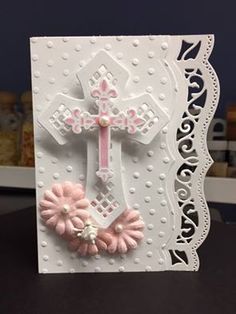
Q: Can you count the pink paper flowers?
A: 3